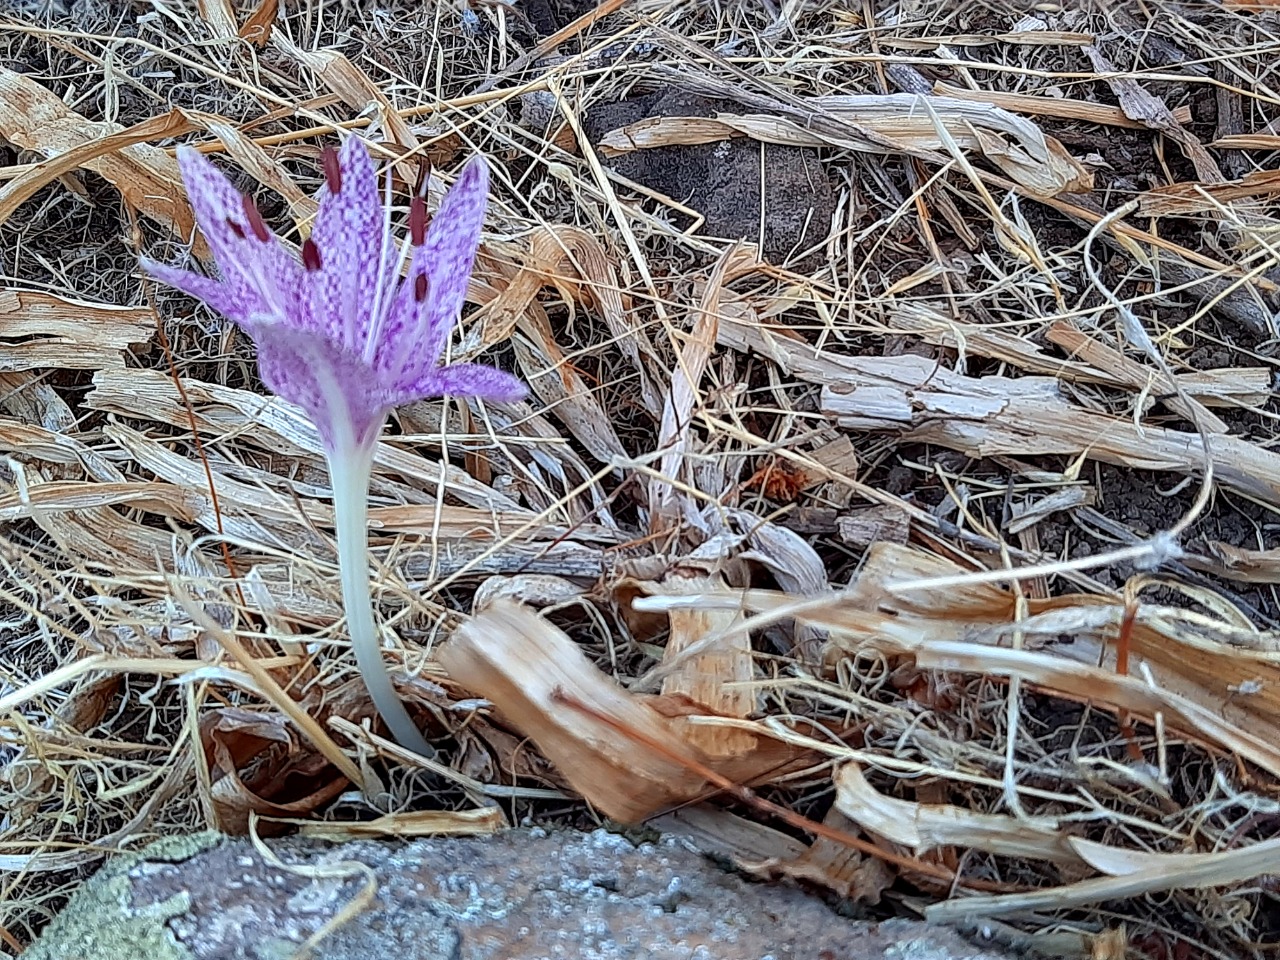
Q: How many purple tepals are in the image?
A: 6